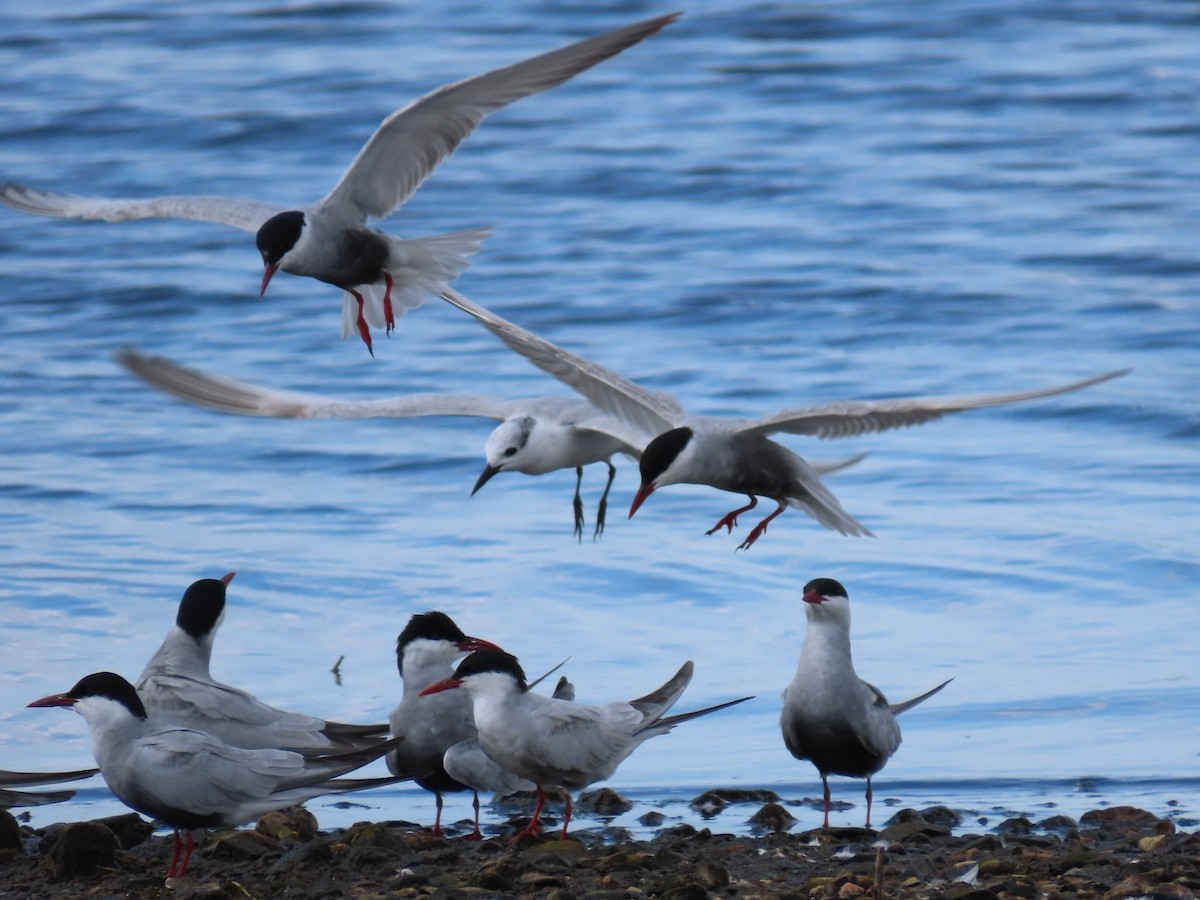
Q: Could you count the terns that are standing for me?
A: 5